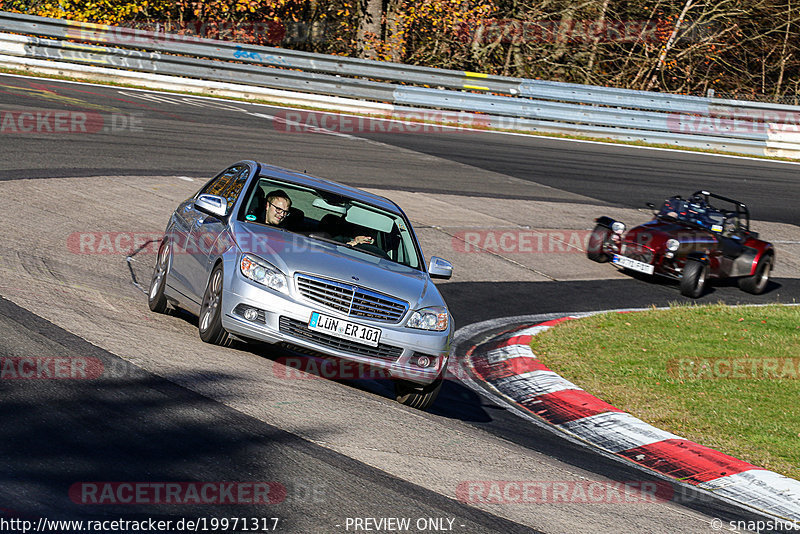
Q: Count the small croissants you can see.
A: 0